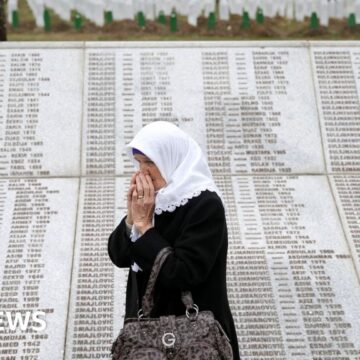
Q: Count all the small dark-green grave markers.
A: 12